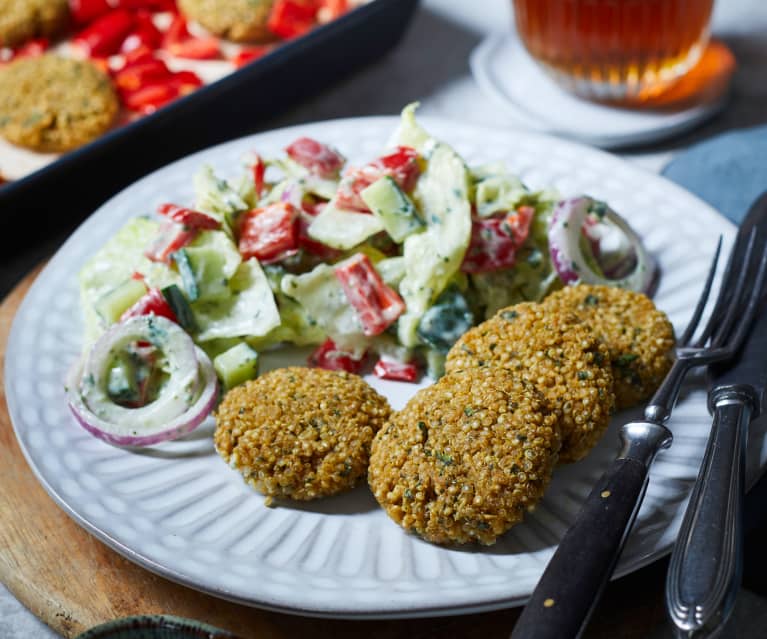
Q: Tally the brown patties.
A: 7